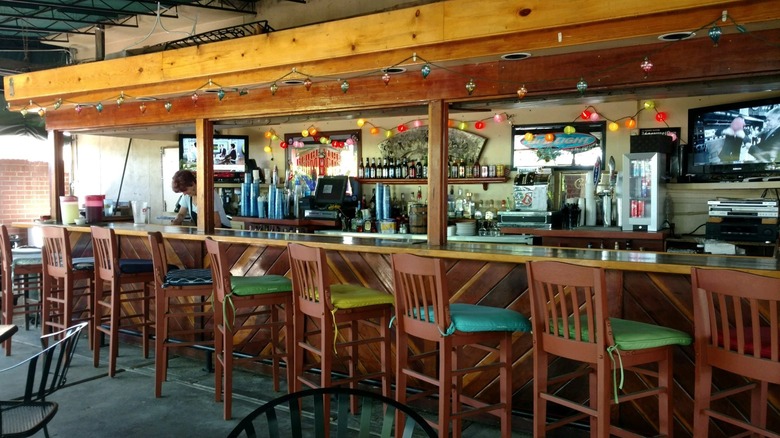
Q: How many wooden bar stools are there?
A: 9